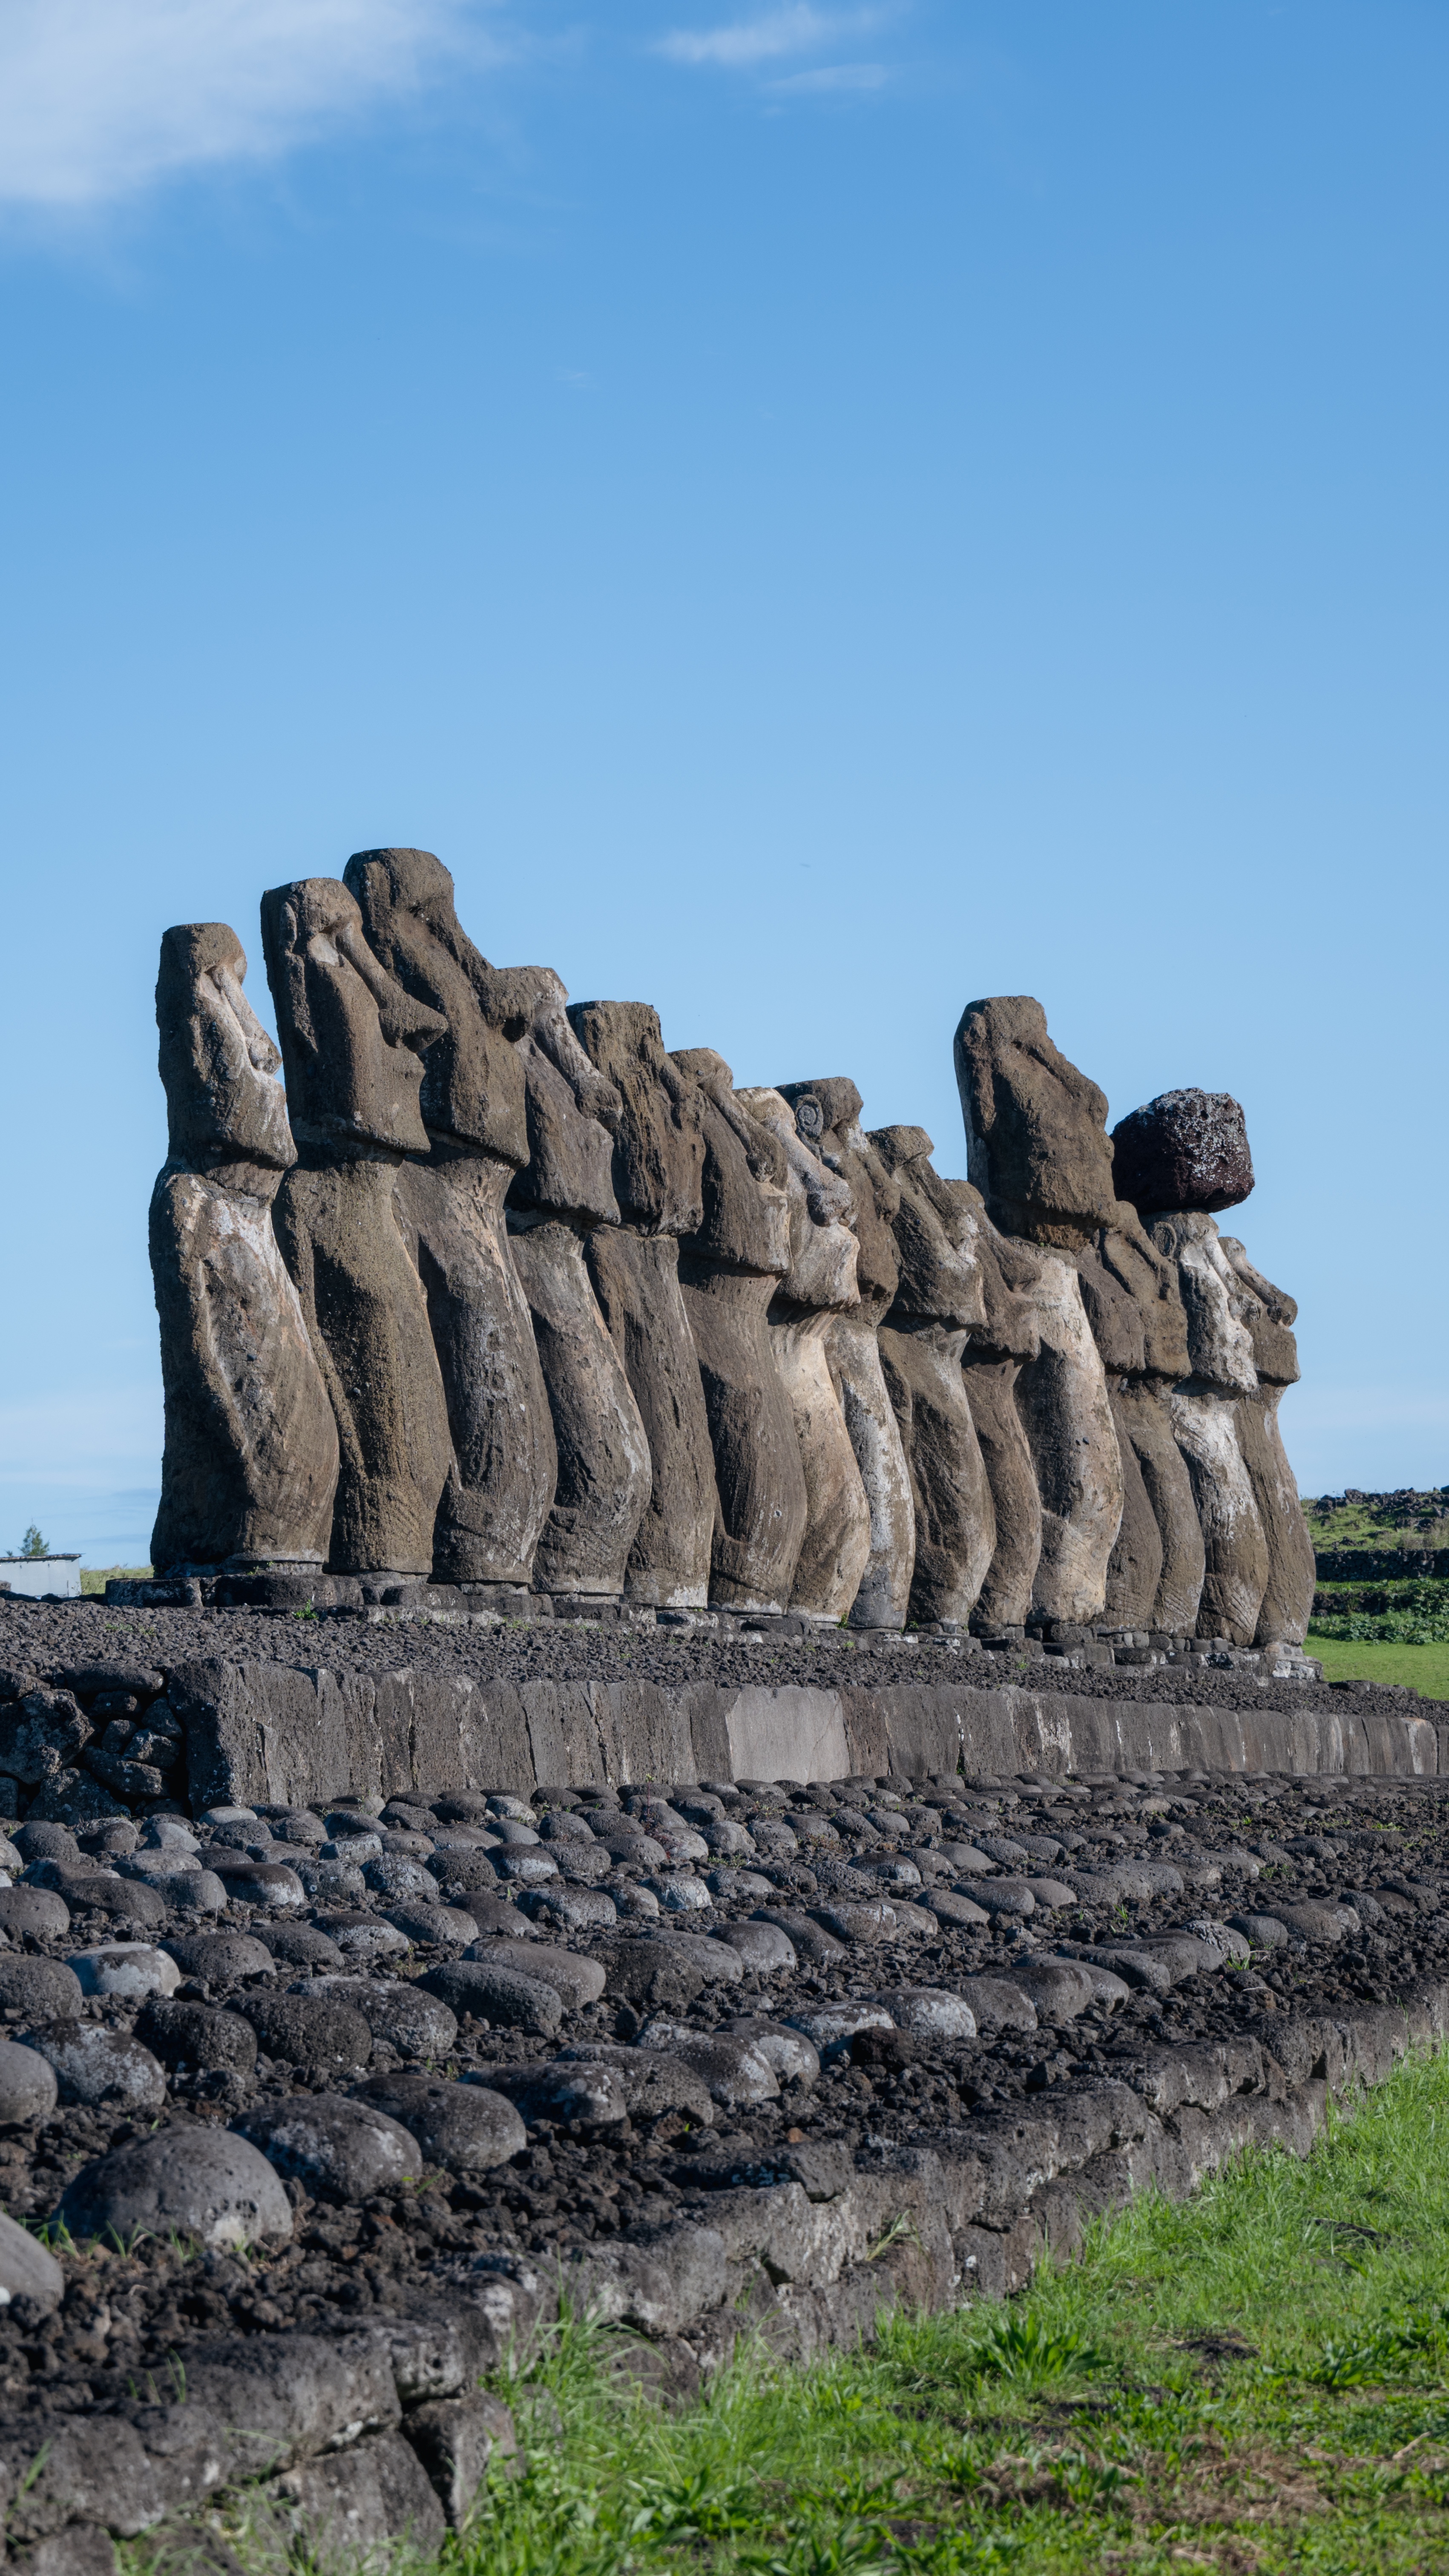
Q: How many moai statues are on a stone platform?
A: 15